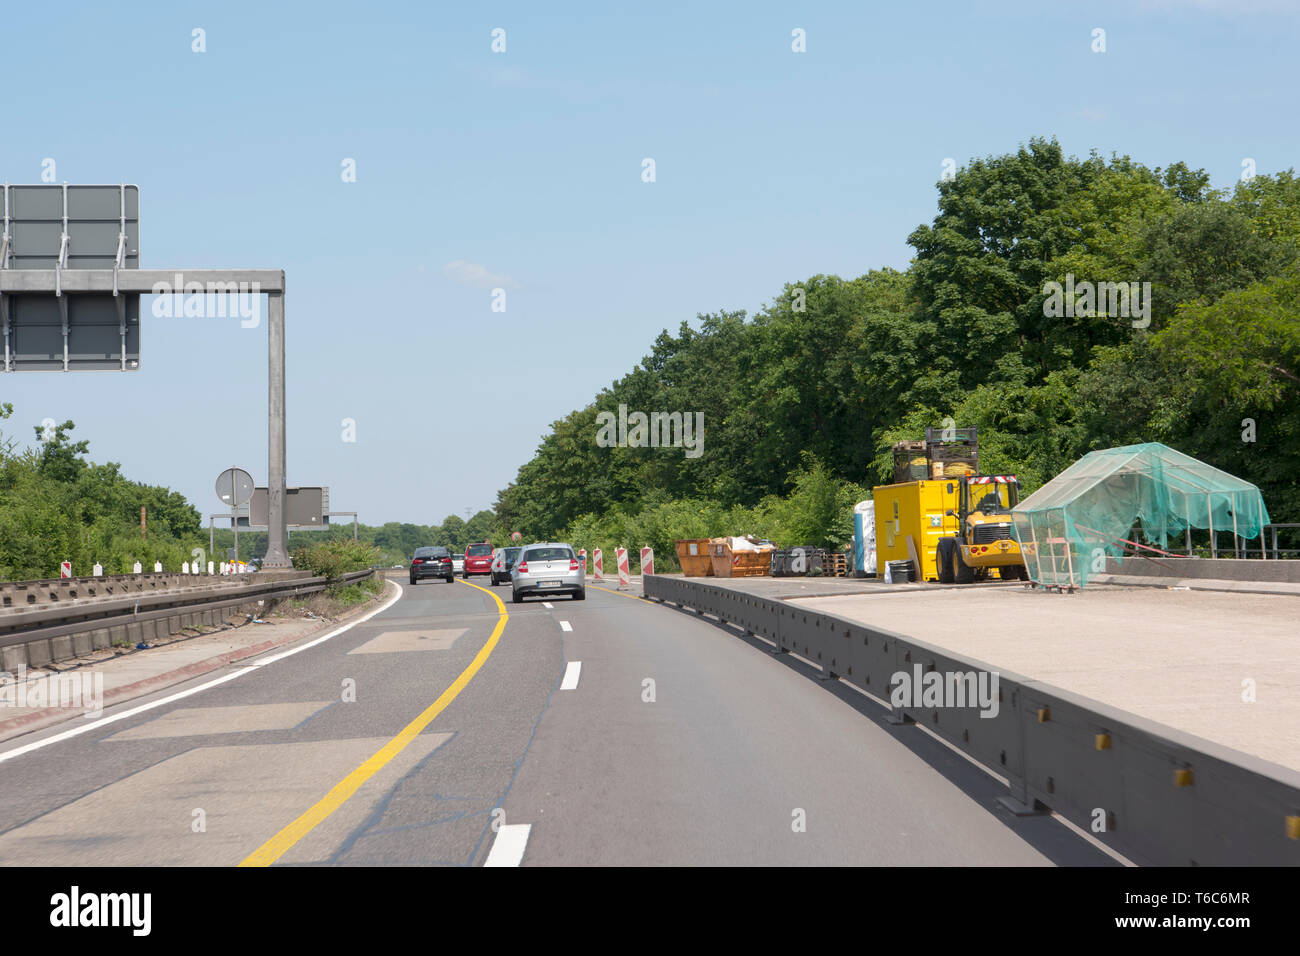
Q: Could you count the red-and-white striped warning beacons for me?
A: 5